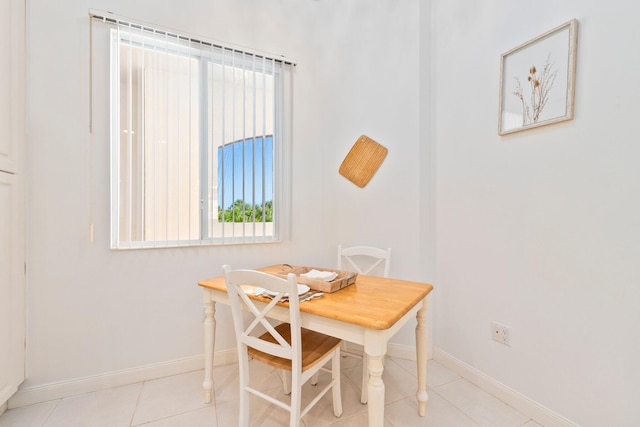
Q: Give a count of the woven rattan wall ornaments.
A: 1